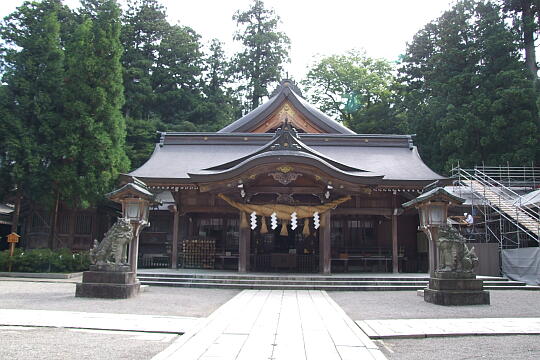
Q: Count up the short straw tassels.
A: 5